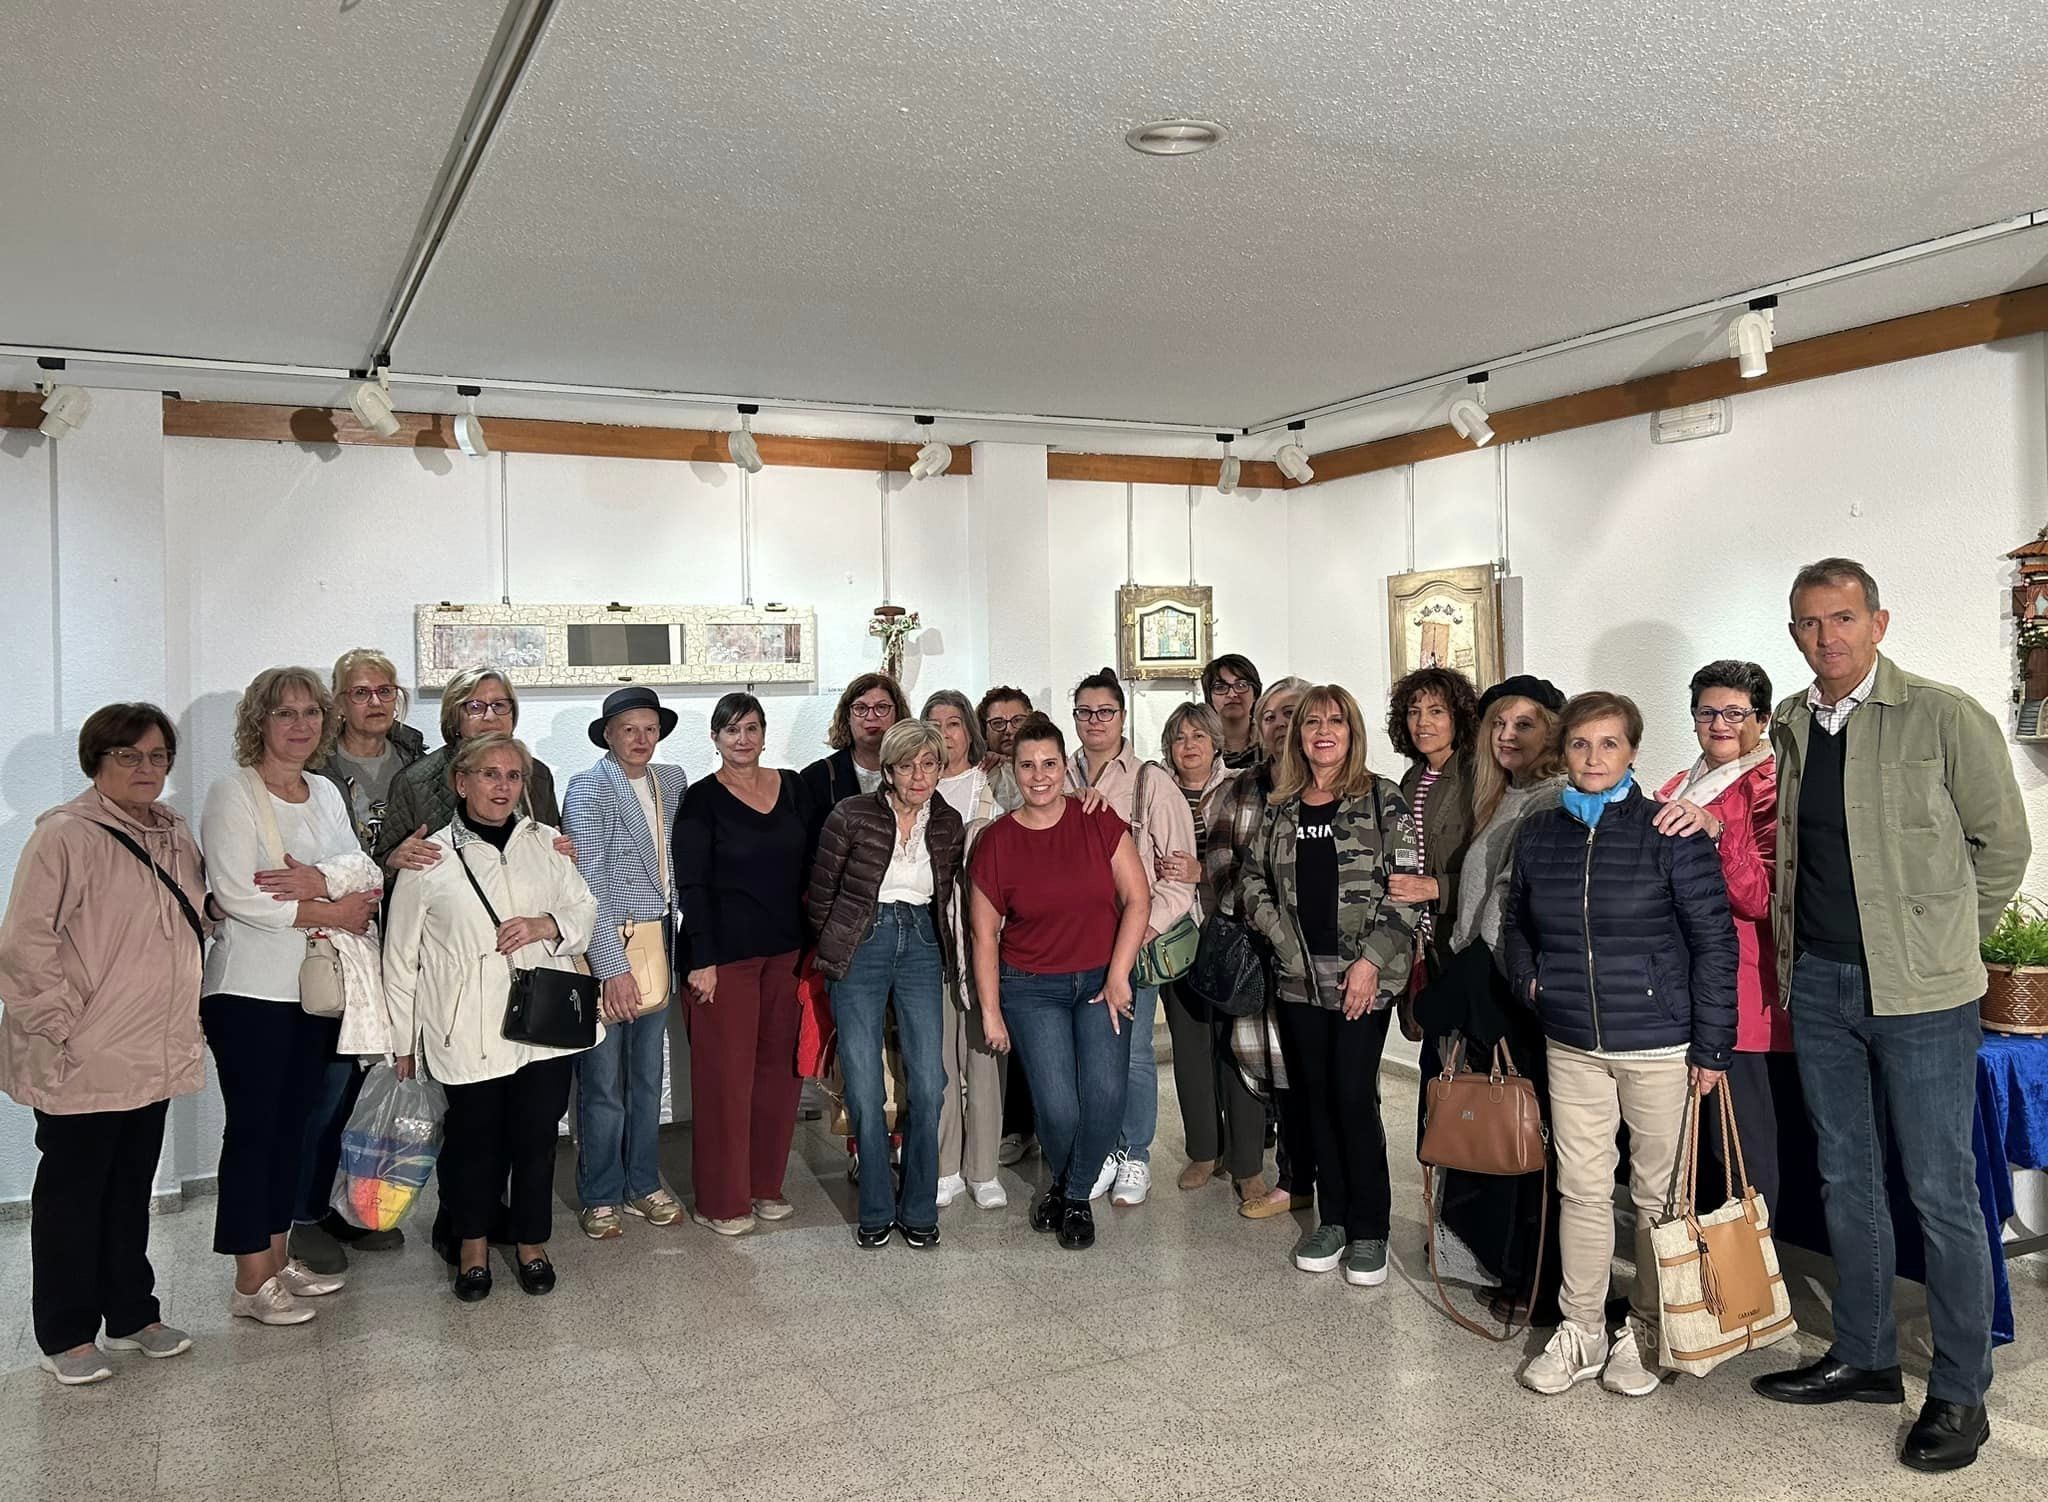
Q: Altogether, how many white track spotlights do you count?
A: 9